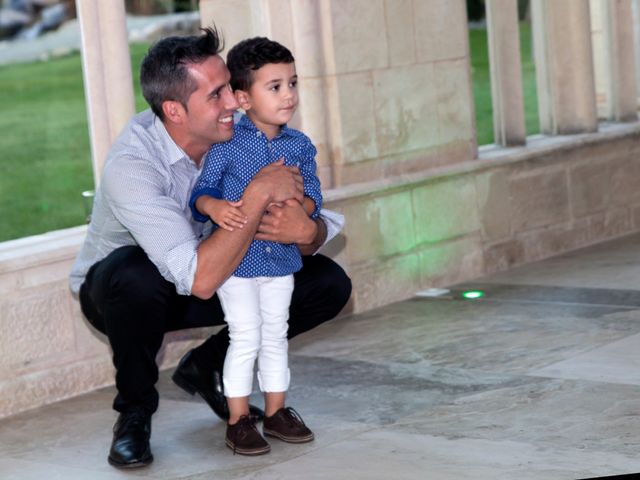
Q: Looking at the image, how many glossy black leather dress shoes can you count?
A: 2